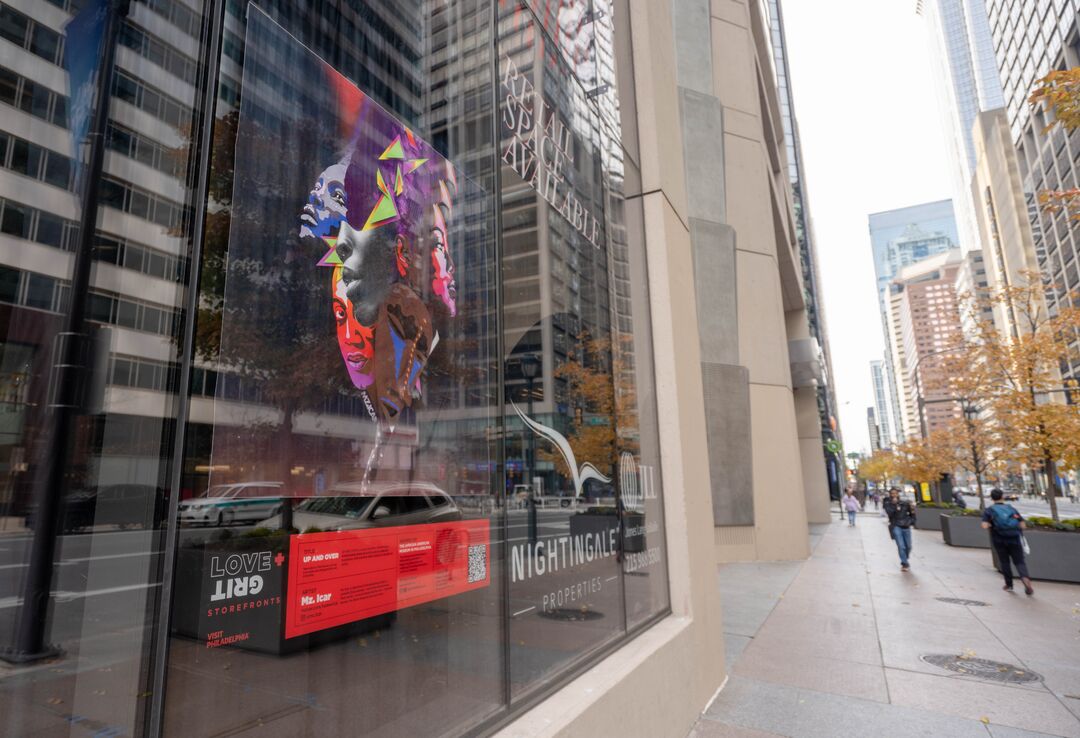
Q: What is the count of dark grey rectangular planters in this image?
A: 3